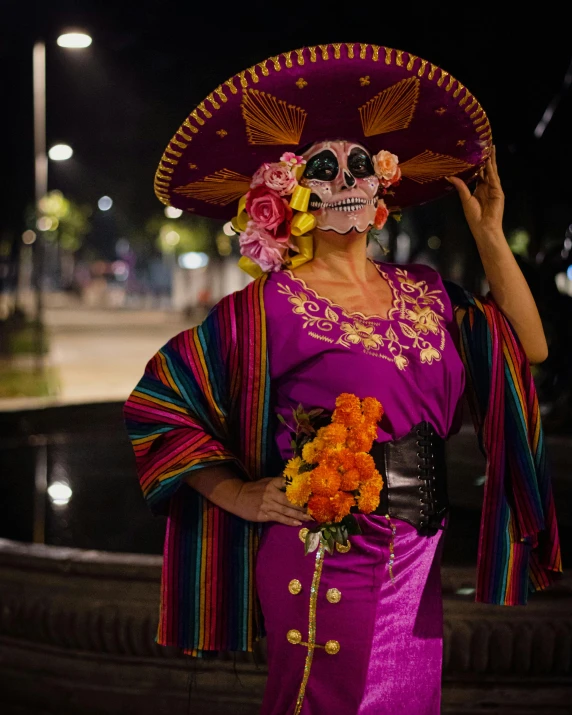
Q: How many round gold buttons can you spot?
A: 6